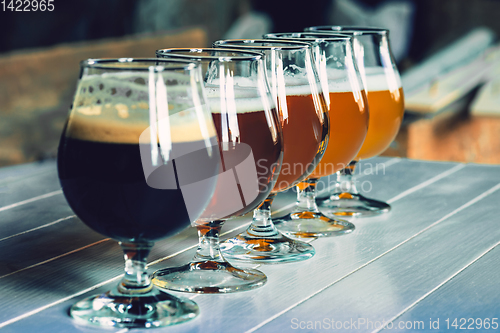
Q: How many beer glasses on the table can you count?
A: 5